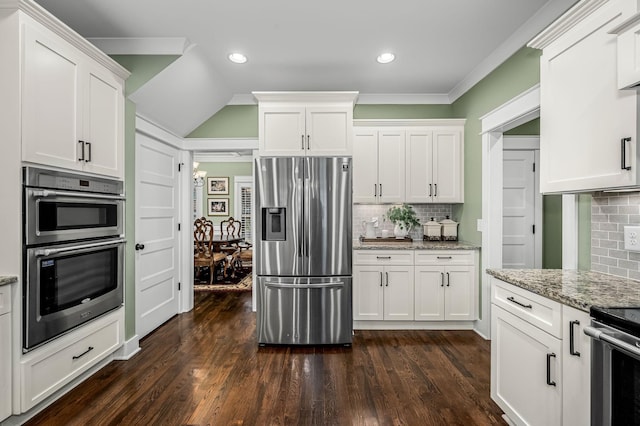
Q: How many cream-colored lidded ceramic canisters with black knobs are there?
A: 2